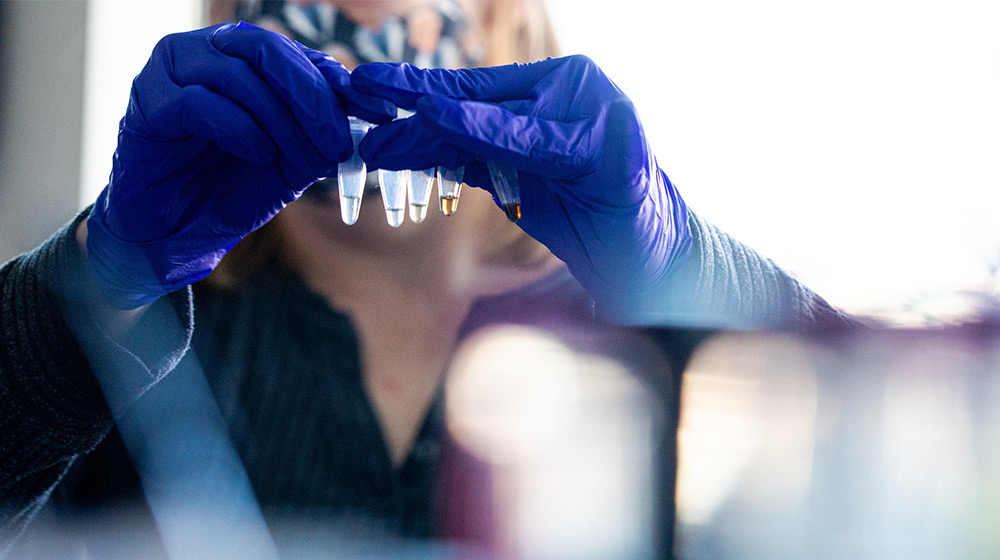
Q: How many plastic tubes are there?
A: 5